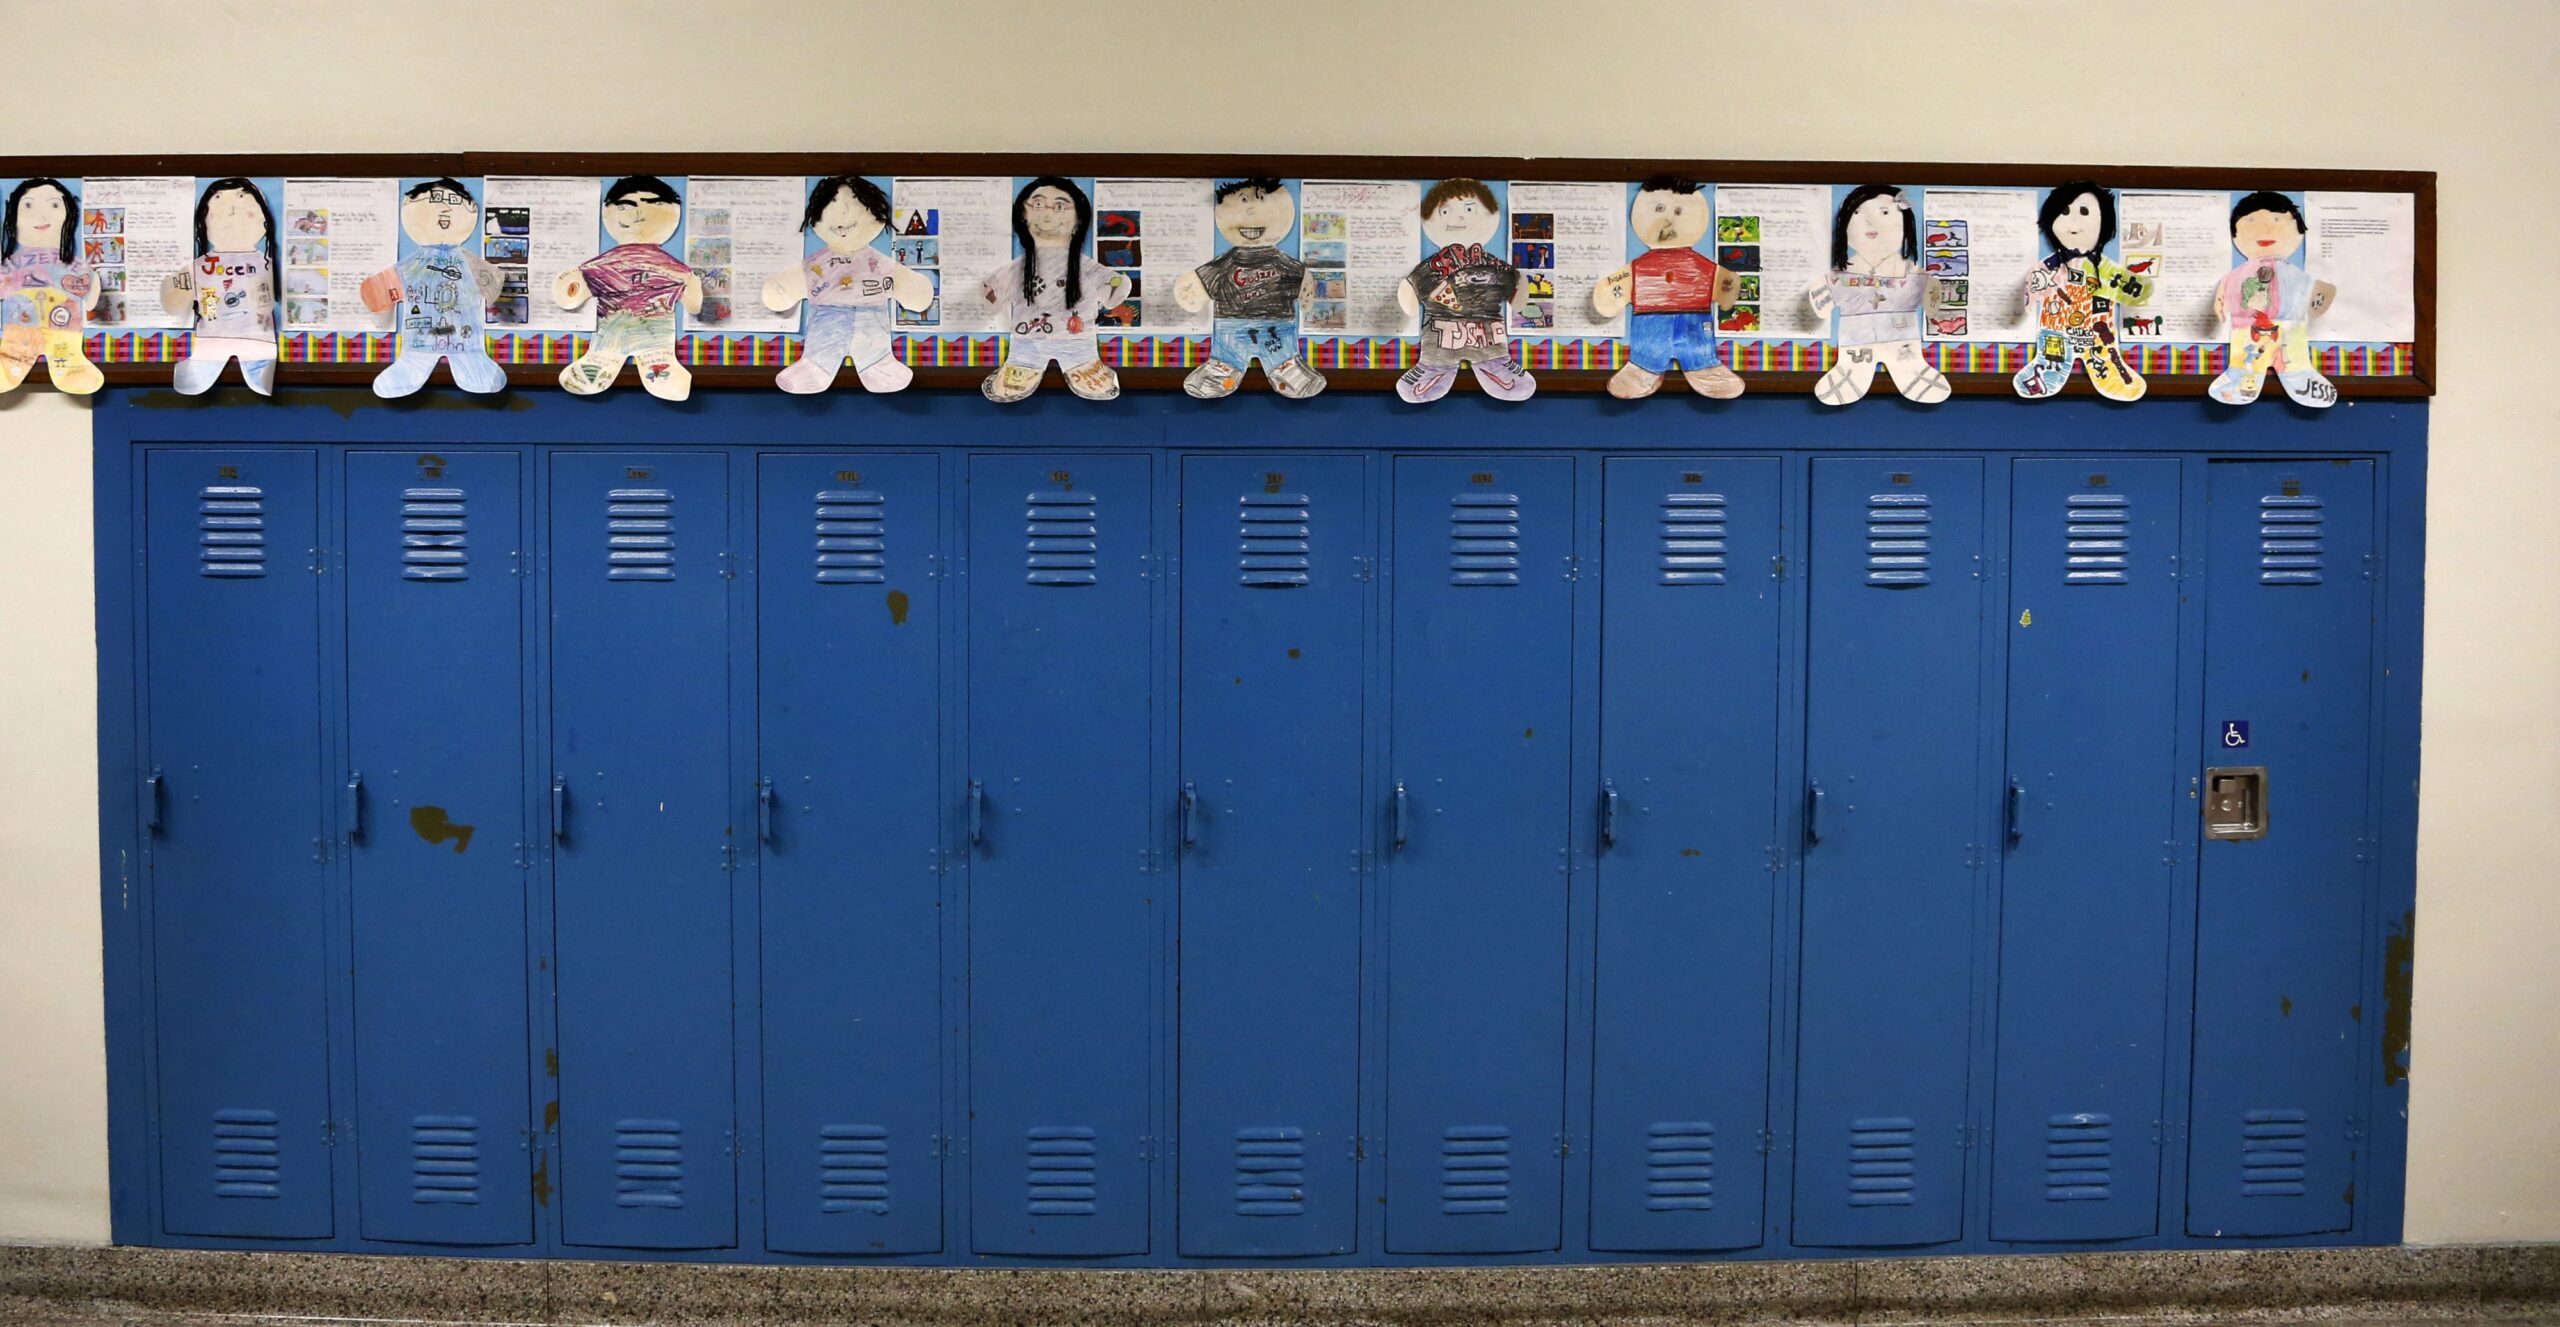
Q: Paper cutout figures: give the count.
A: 12